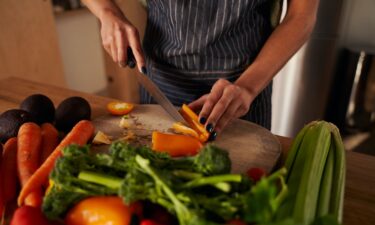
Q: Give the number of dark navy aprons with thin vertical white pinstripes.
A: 1